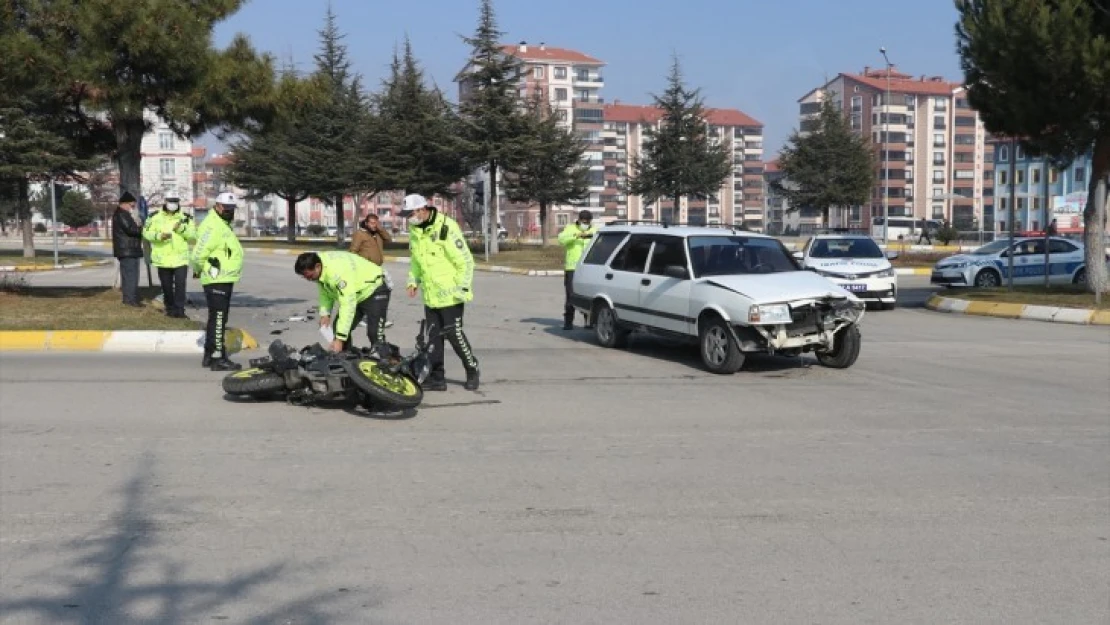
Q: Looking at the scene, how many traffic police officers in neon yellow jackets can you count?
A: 5